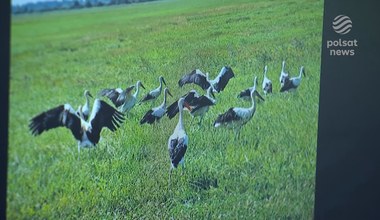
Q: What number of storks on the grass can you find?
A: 13